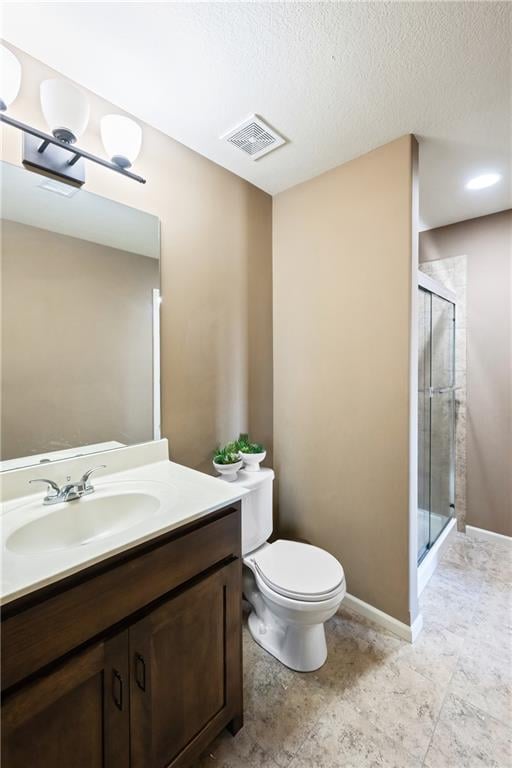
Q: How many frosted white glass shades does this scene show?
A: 3